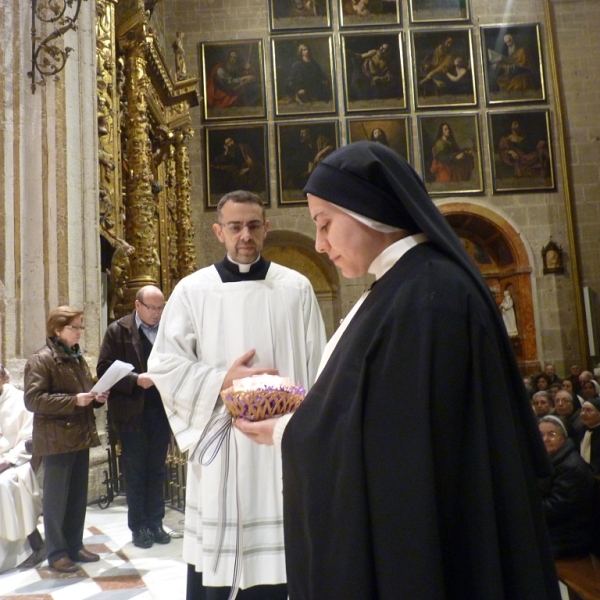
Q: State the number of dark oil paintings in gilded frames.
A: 13